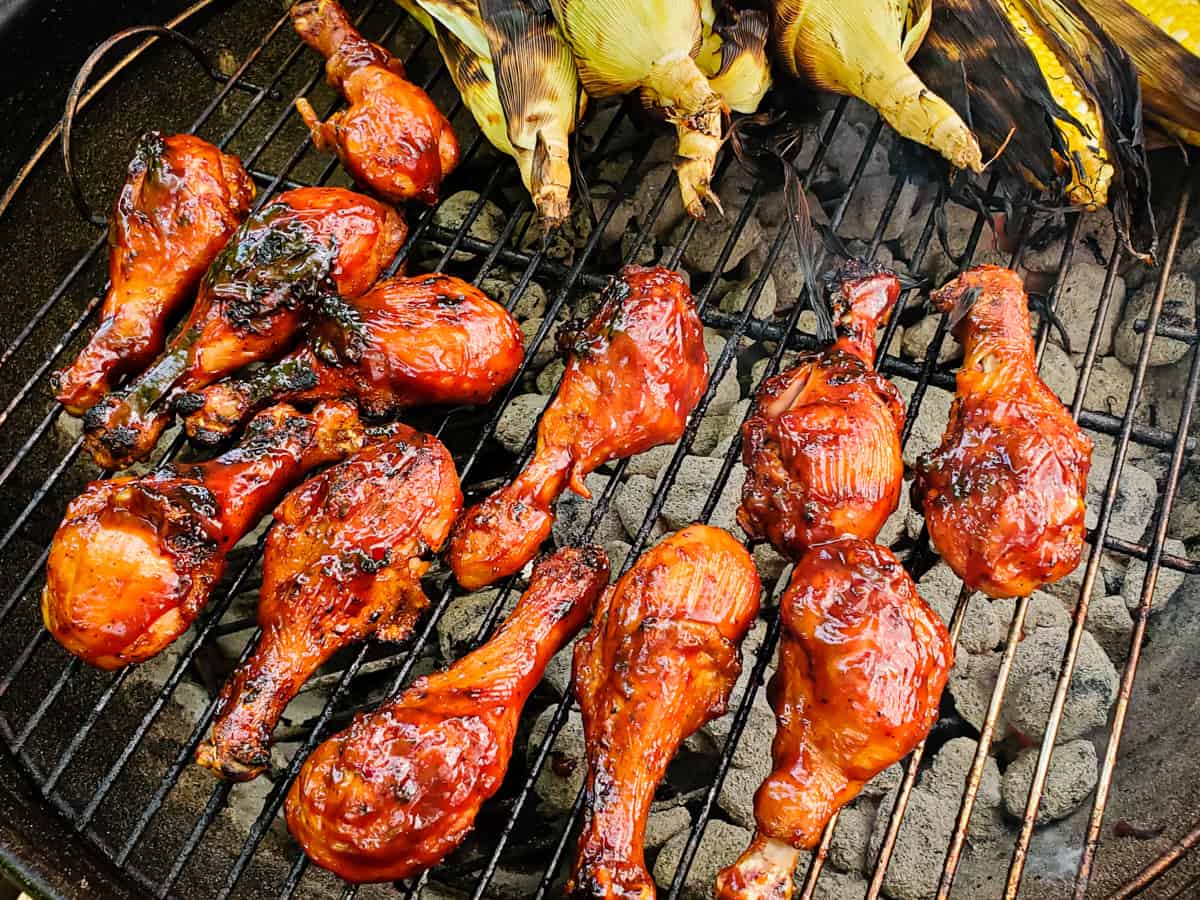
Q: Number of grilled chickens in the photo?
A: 12